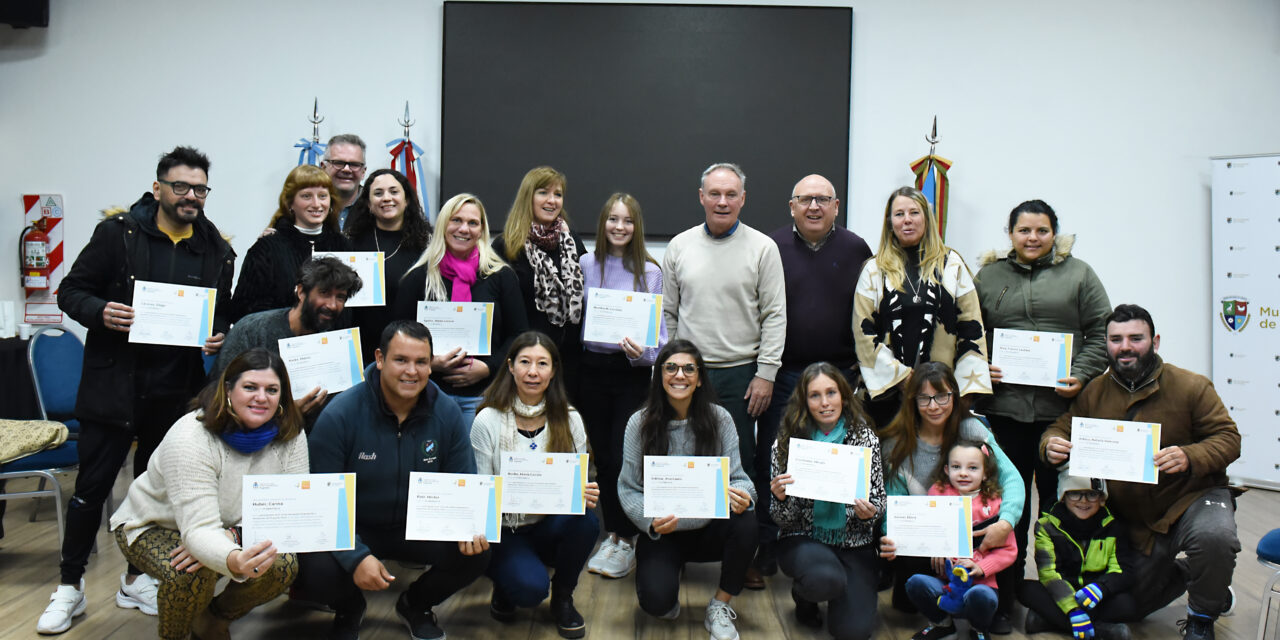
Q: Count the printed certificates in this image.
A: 13